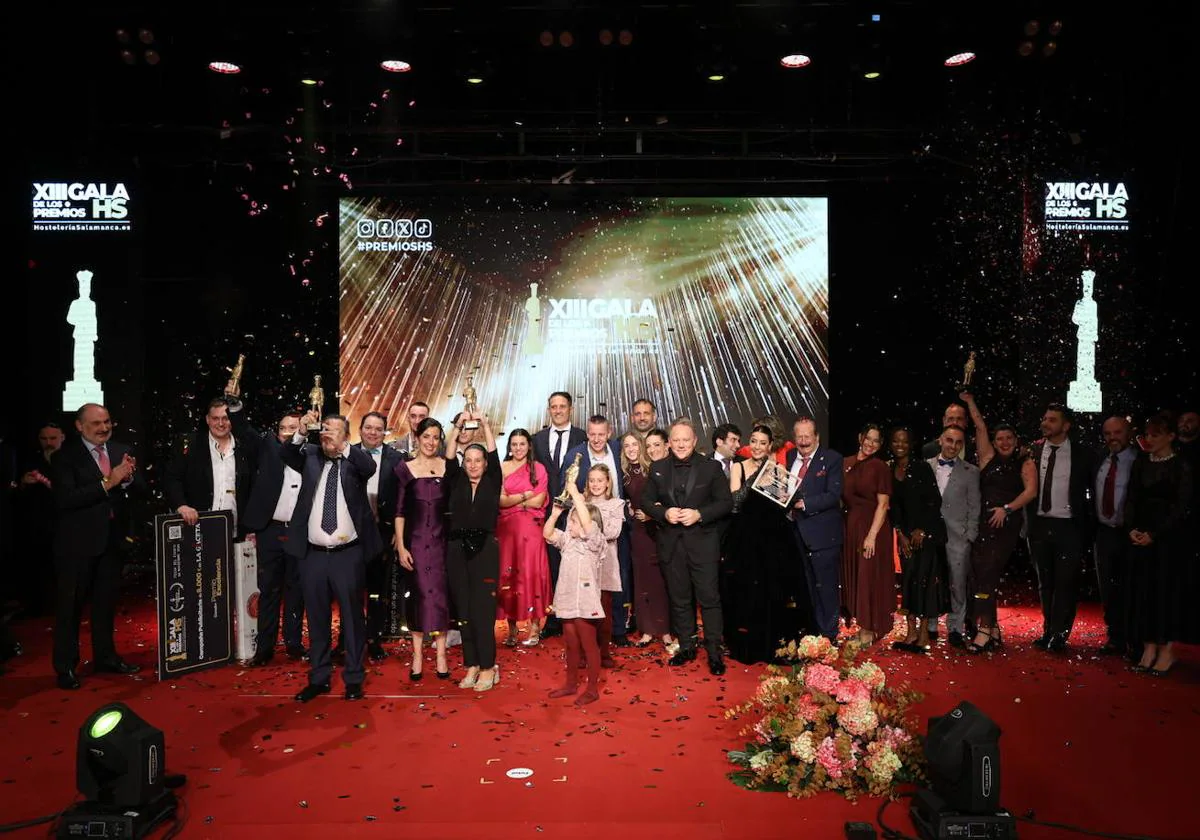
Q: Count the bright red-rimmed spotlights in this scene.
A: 4